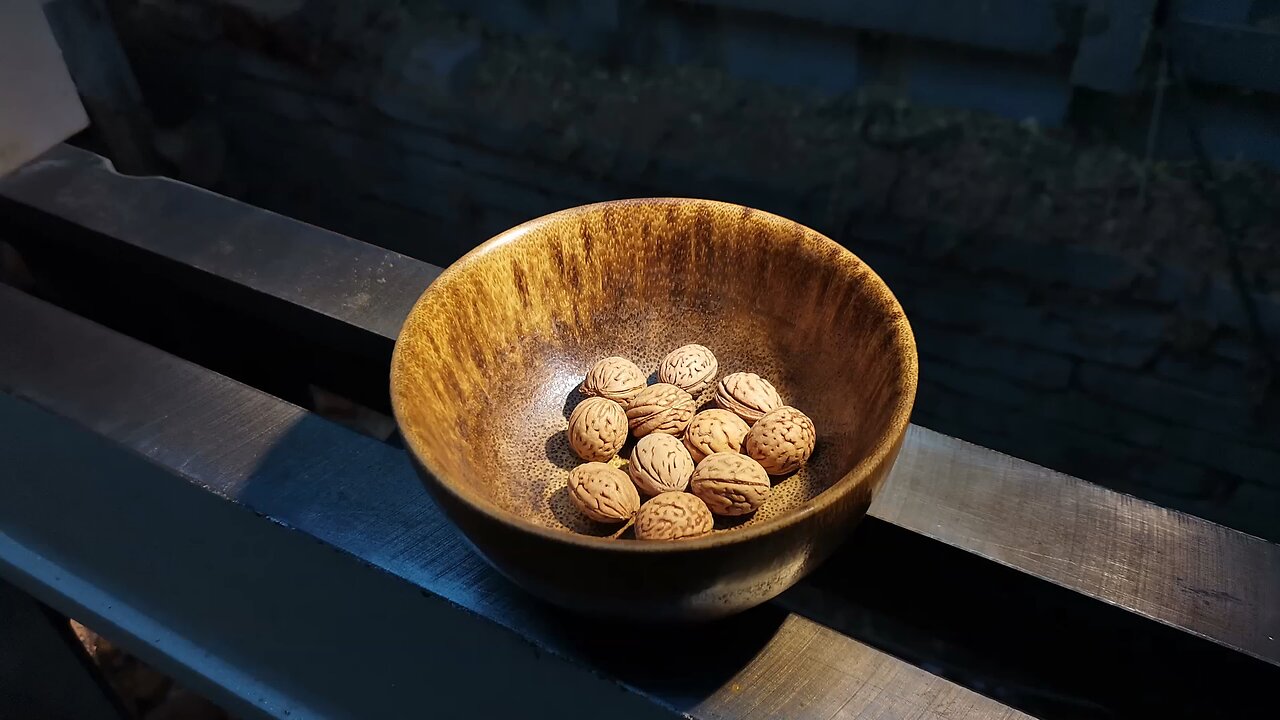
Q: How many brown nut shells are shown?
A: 11